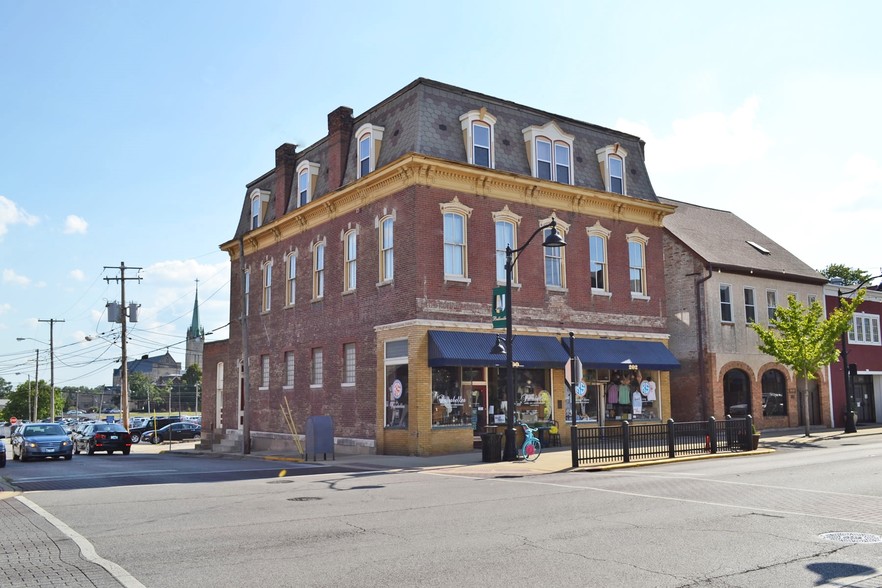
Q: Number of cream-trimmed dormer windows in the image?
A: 6